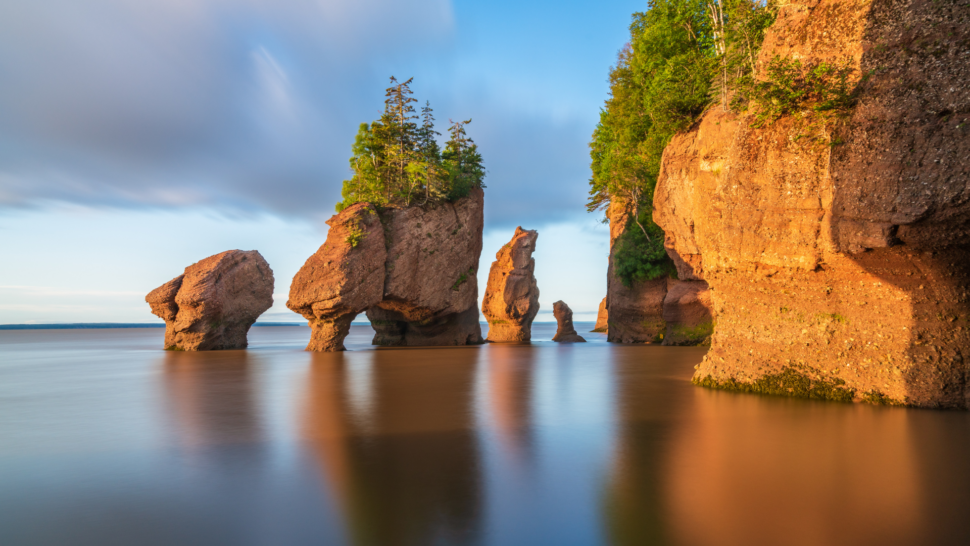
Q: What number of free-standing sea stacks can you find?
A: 4